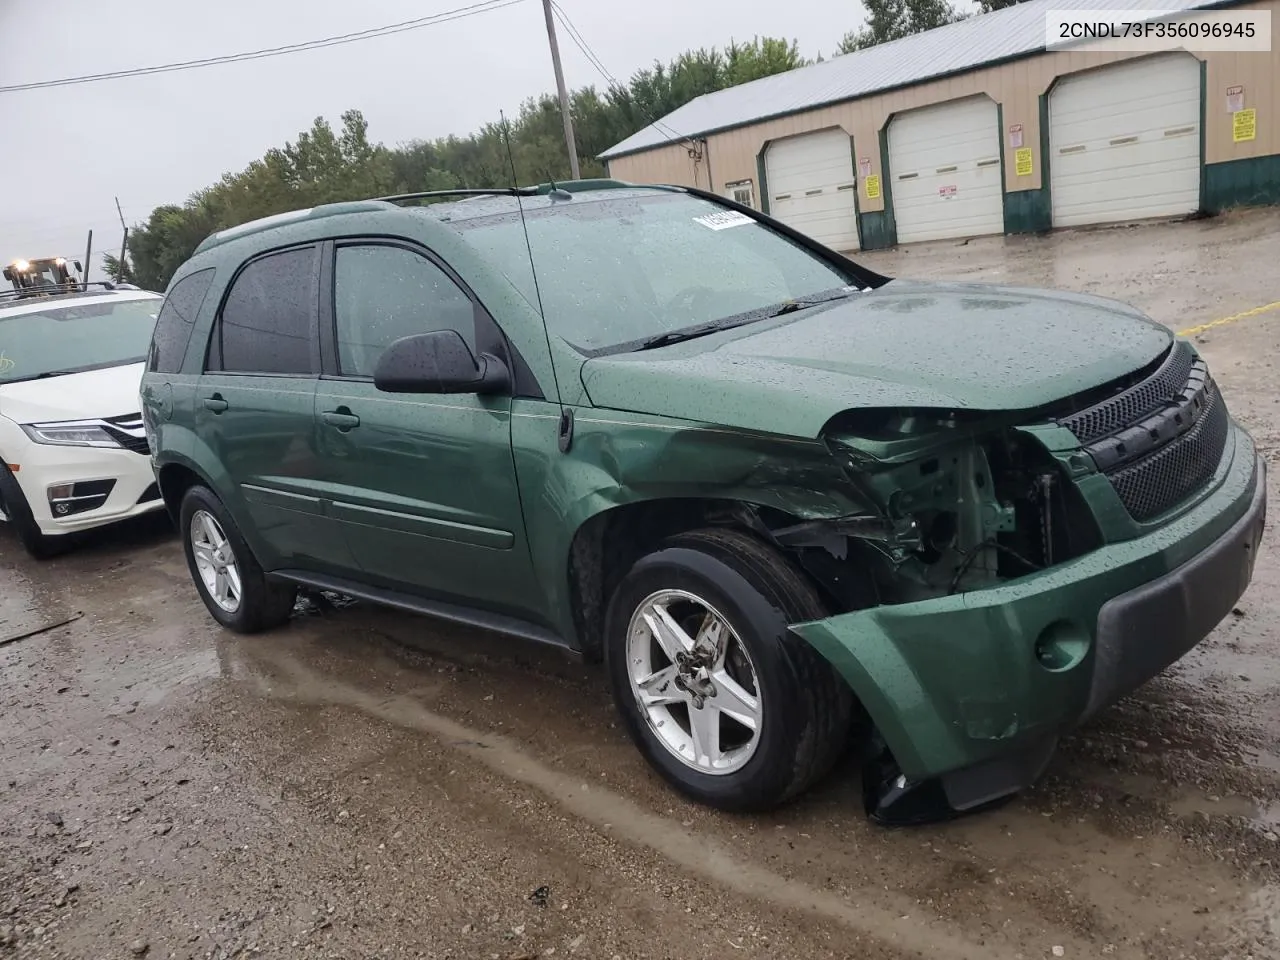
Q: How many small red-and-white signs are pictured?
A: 4